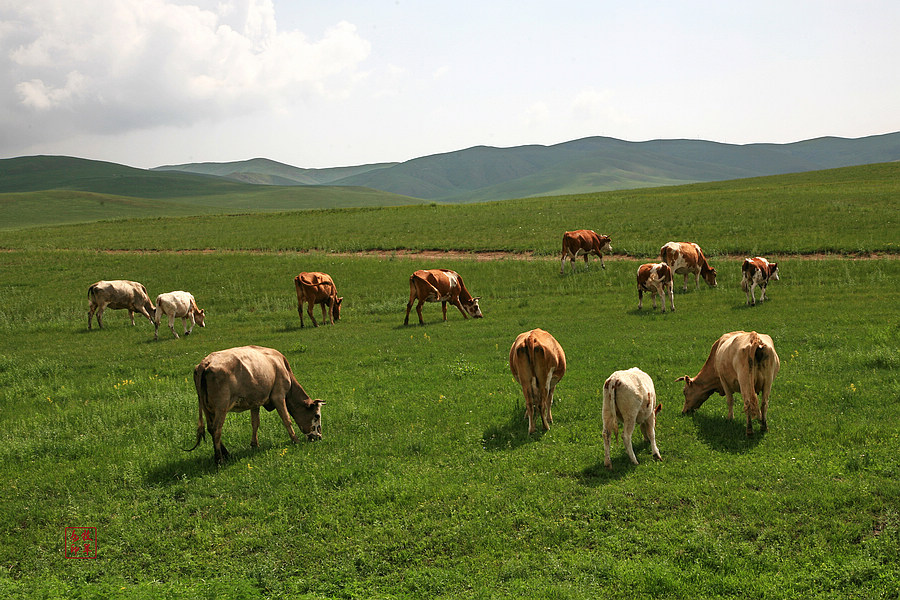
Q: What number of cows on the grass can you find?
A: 12